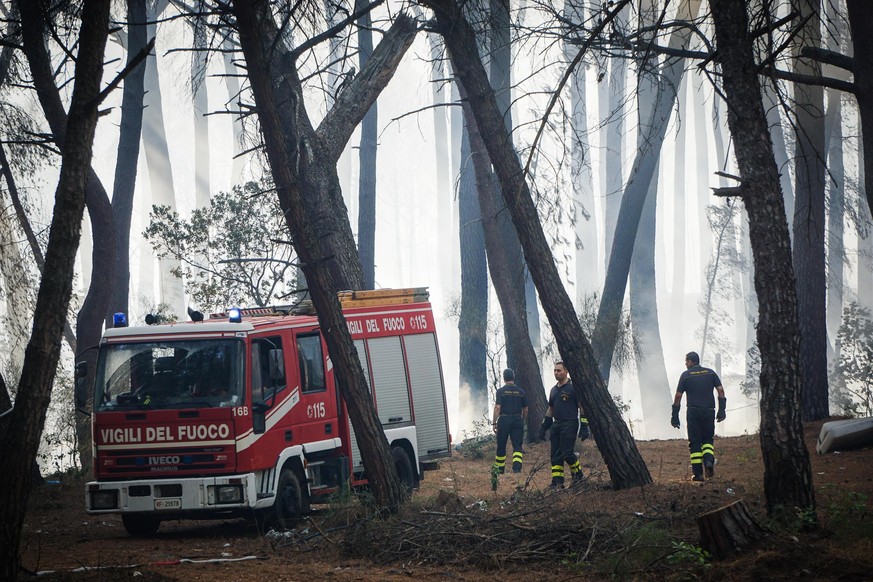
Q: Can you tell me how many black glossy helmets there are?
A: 0